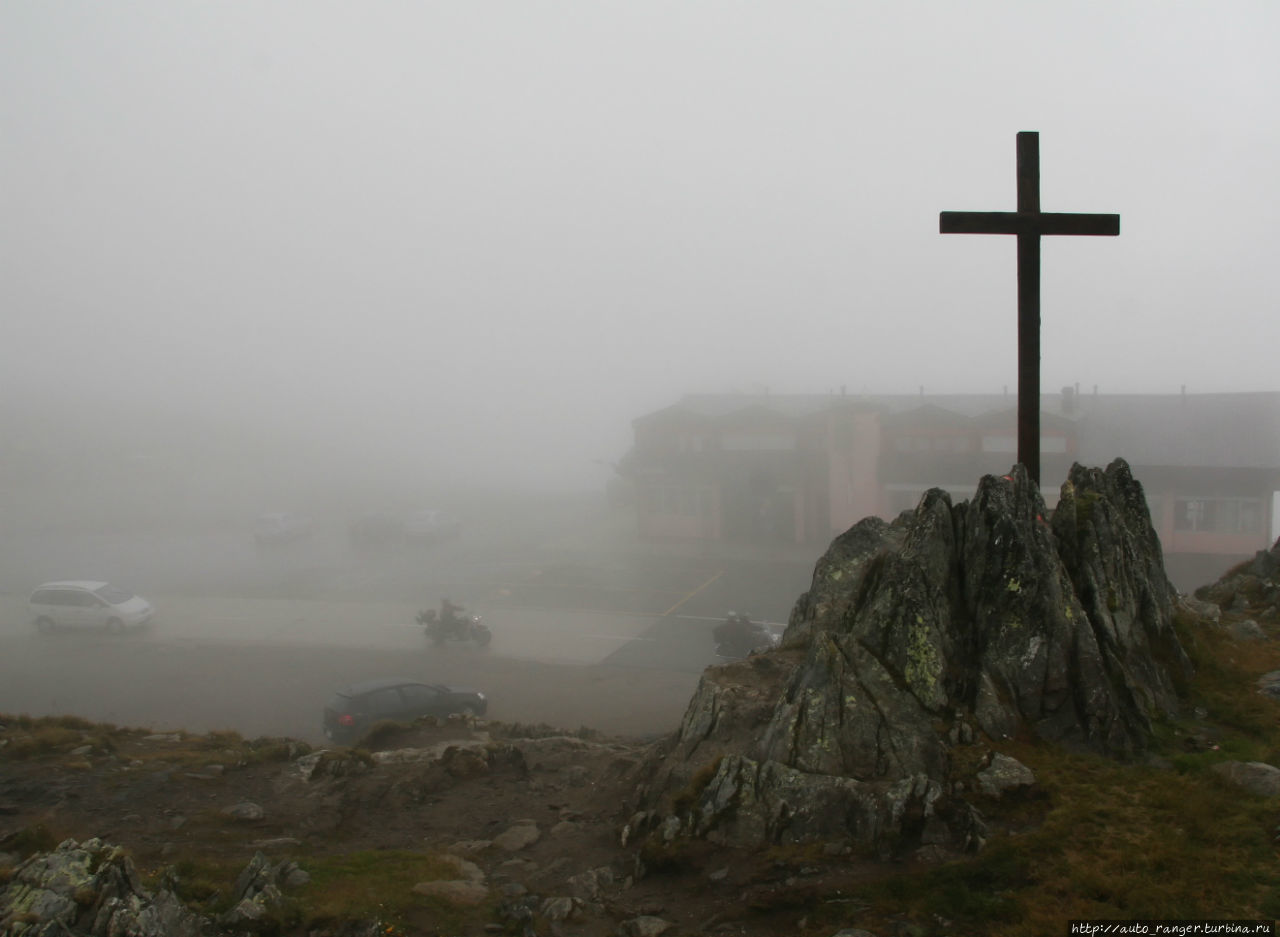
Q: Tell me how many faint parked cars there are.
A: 3